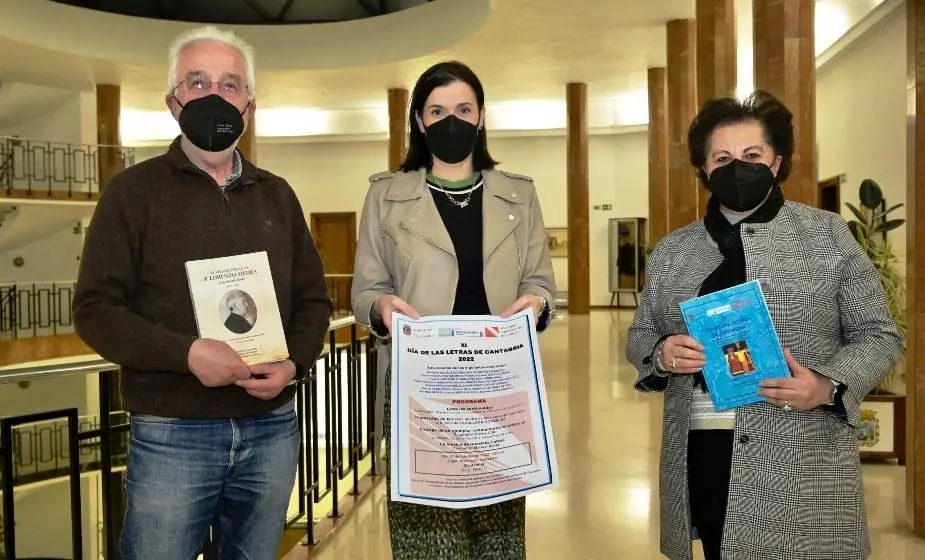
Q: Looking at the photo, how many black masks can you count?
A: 3